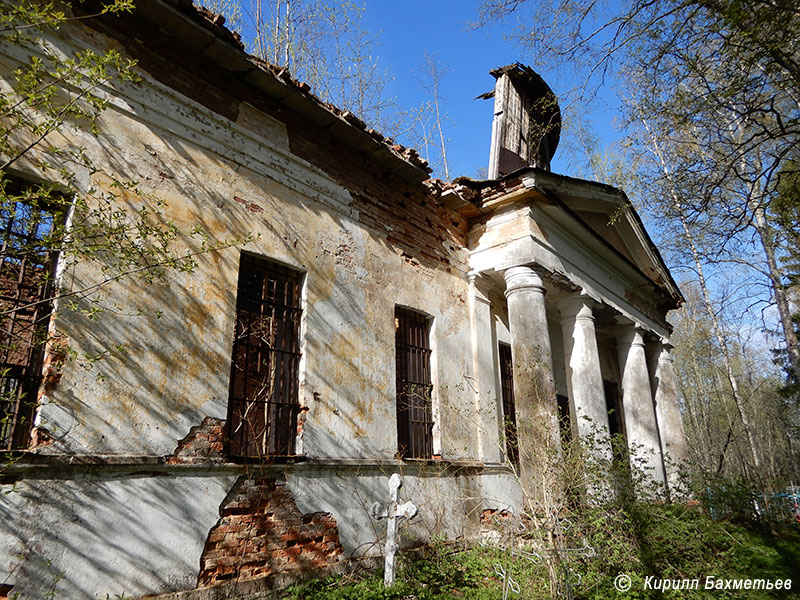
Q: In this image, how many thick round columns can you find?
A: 4